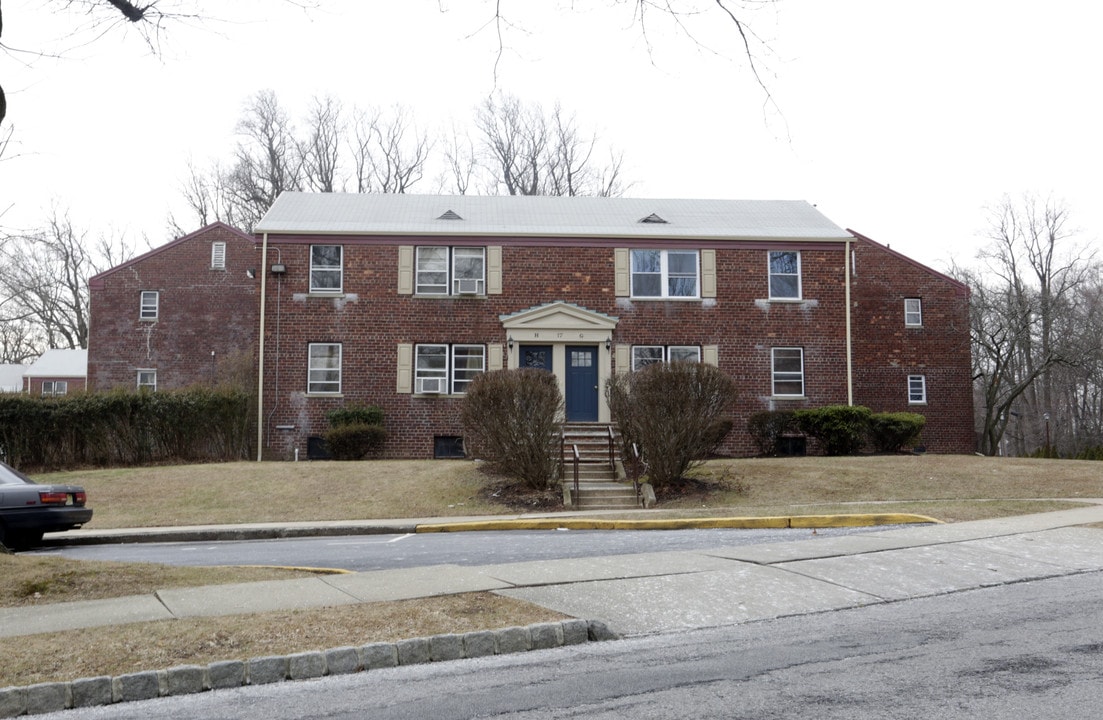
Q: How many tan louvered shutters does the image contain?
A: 8